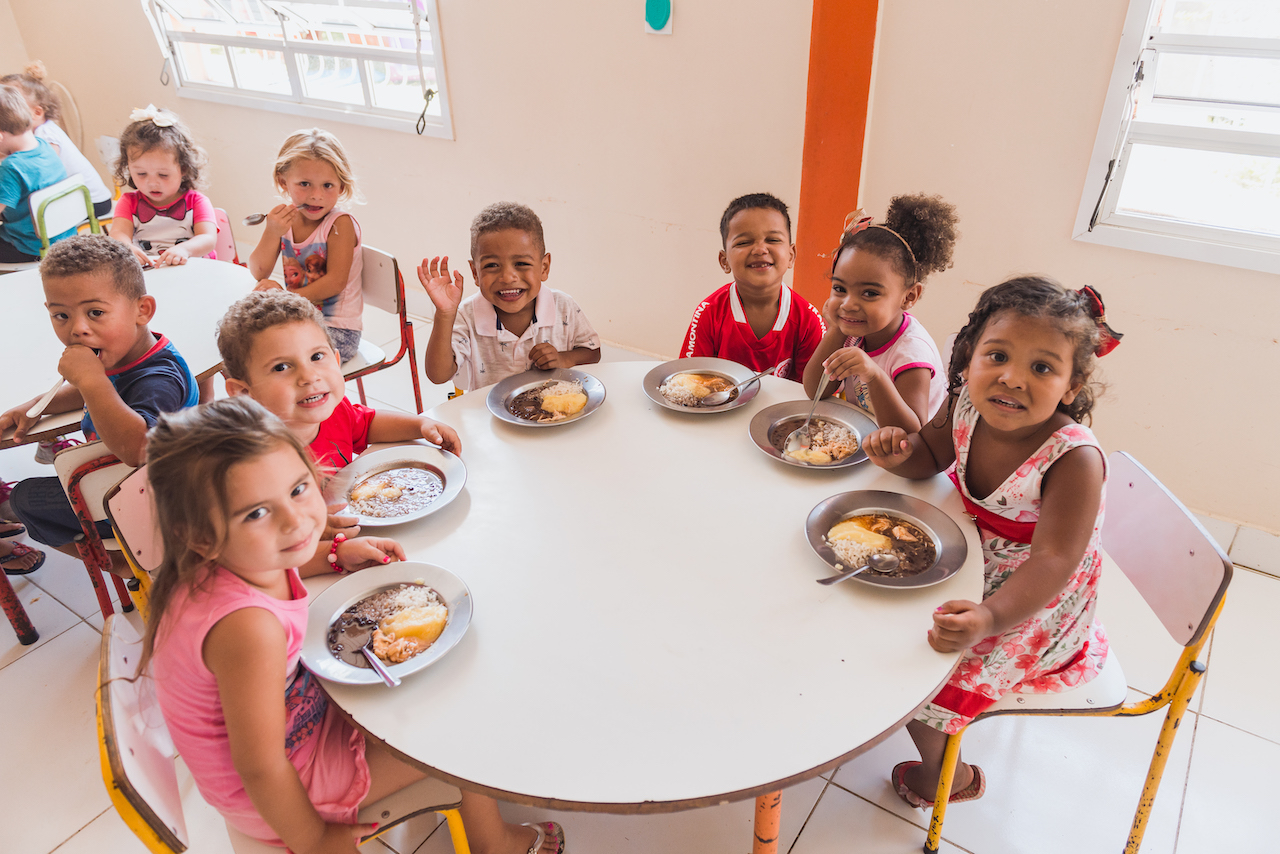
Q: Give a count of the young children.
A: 11